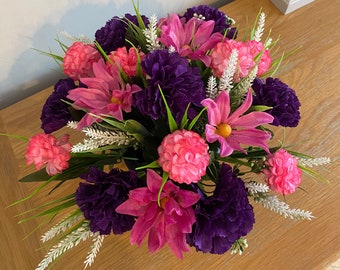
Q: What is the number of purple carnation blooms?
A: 7